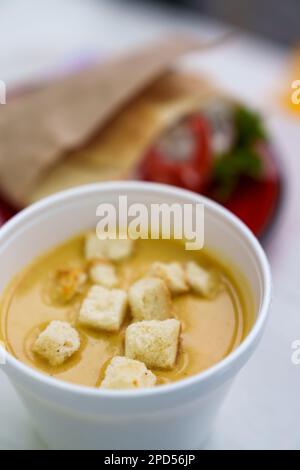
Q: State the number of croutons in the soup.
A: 10